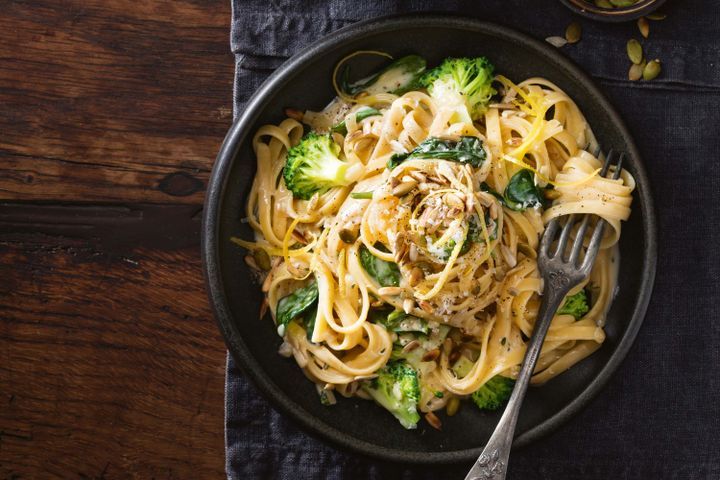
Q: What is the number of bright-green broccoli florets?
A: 5